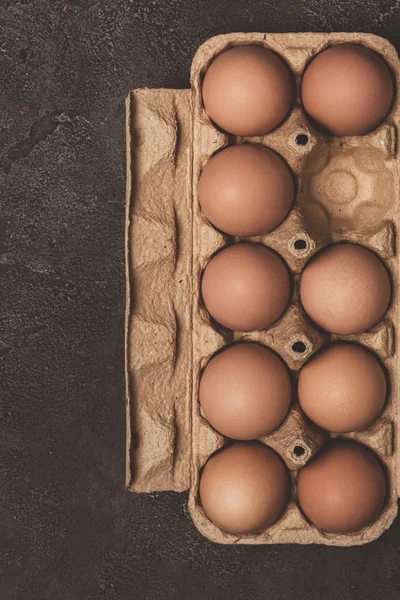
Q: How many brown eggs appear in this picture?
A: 9